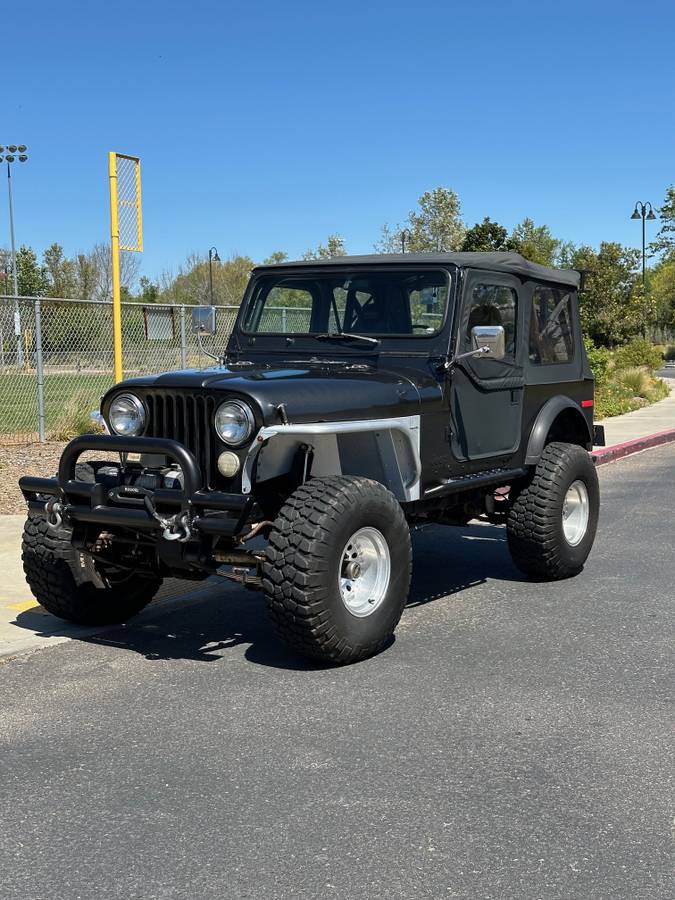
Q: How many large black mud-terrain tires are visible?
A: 3